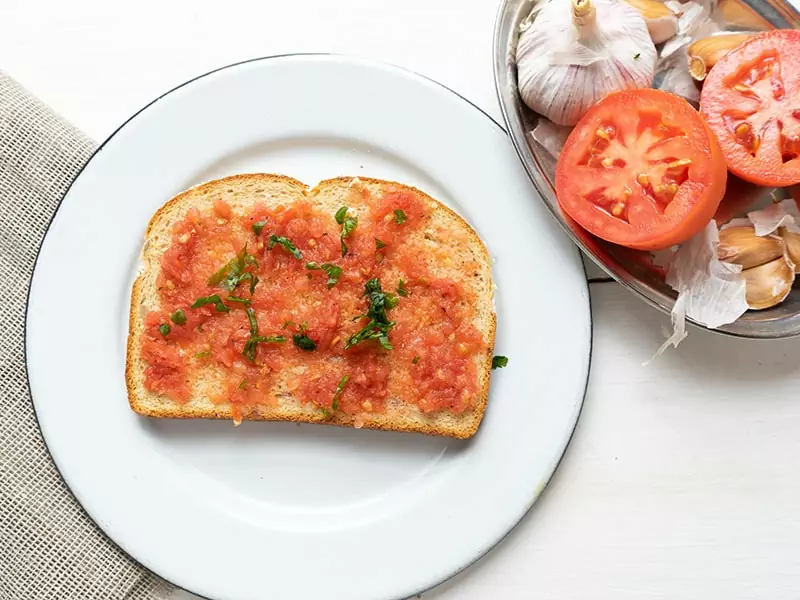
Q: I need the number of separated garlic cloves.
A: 5